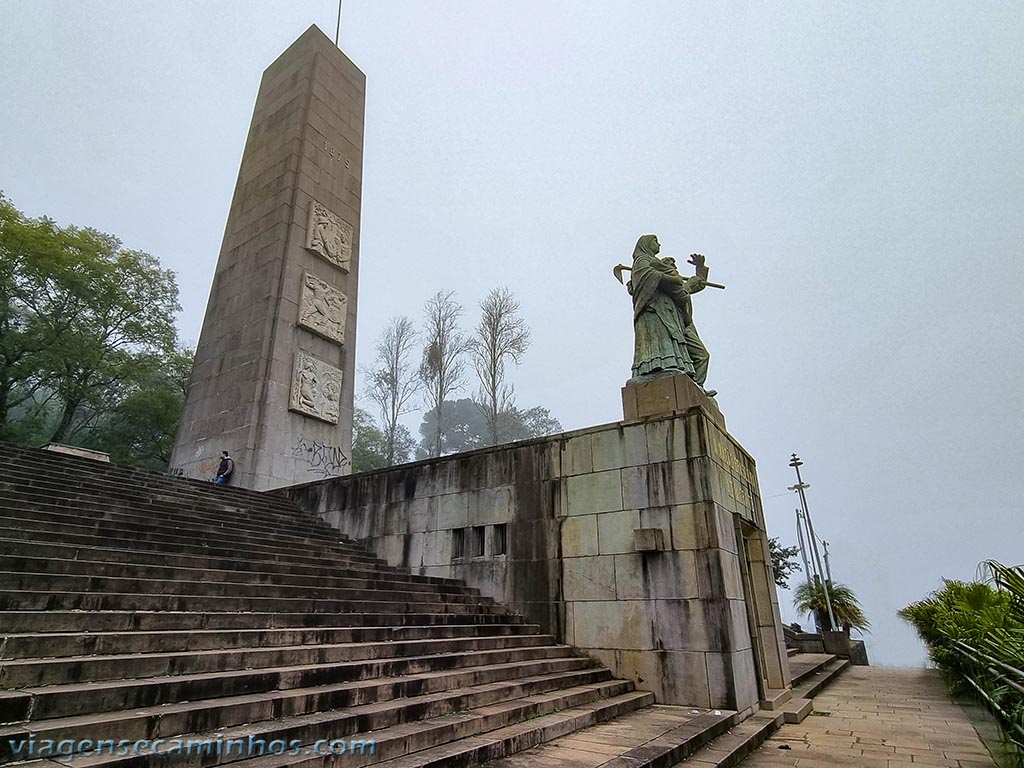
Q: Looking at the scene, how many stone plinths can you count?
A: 1